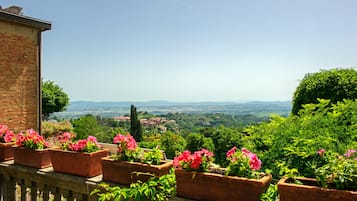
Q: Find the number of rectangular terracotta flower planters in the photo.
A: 6